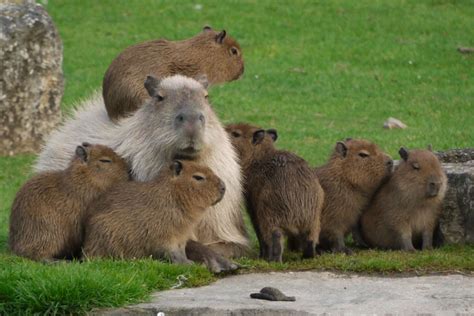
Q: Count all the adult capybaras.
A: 1